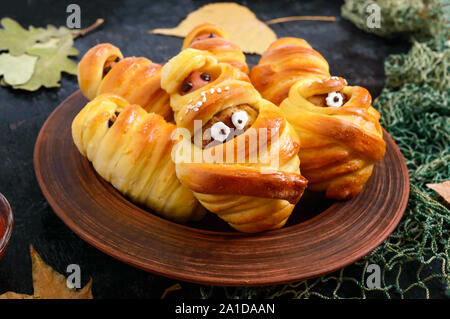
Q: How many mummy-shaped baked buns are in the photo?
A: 7